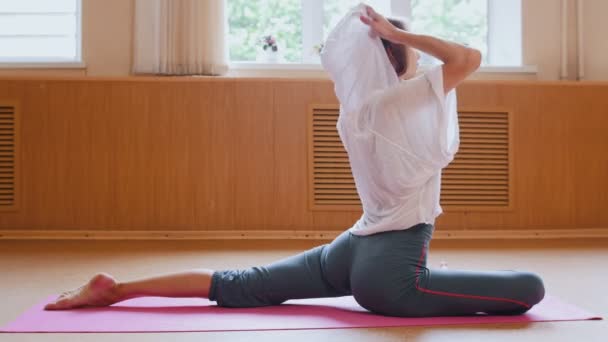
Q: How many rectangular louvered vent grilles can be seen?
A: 2